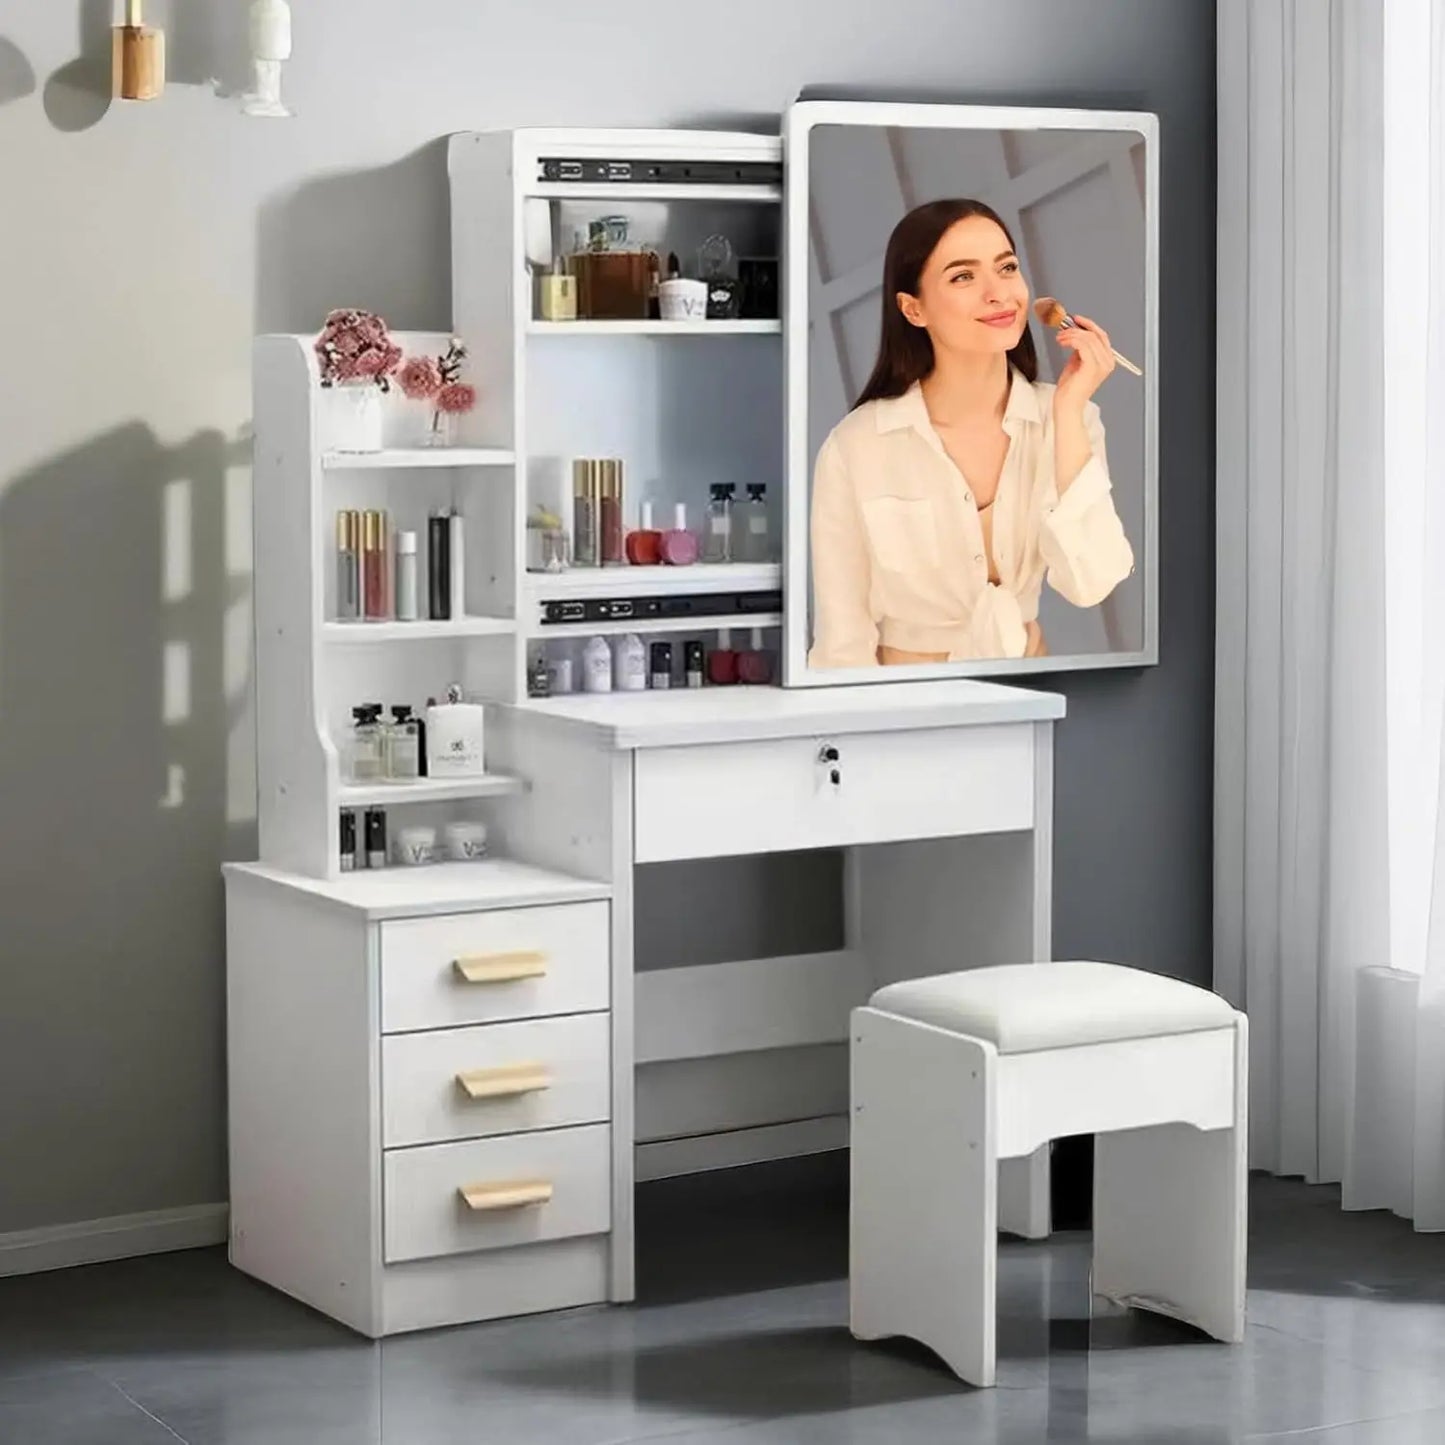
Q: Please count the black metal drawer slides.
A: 2